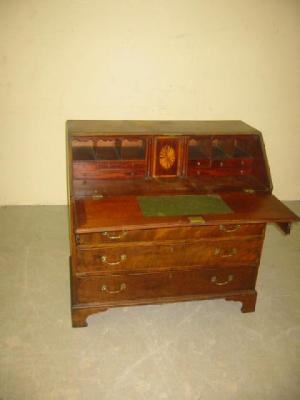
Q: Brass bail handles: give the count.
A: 6